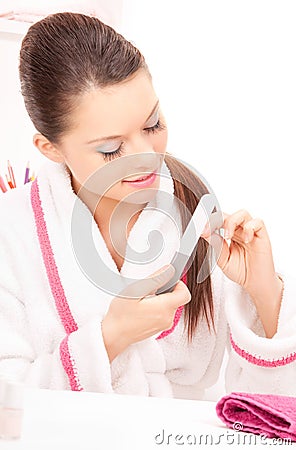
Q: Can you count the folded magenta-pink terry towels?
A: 1